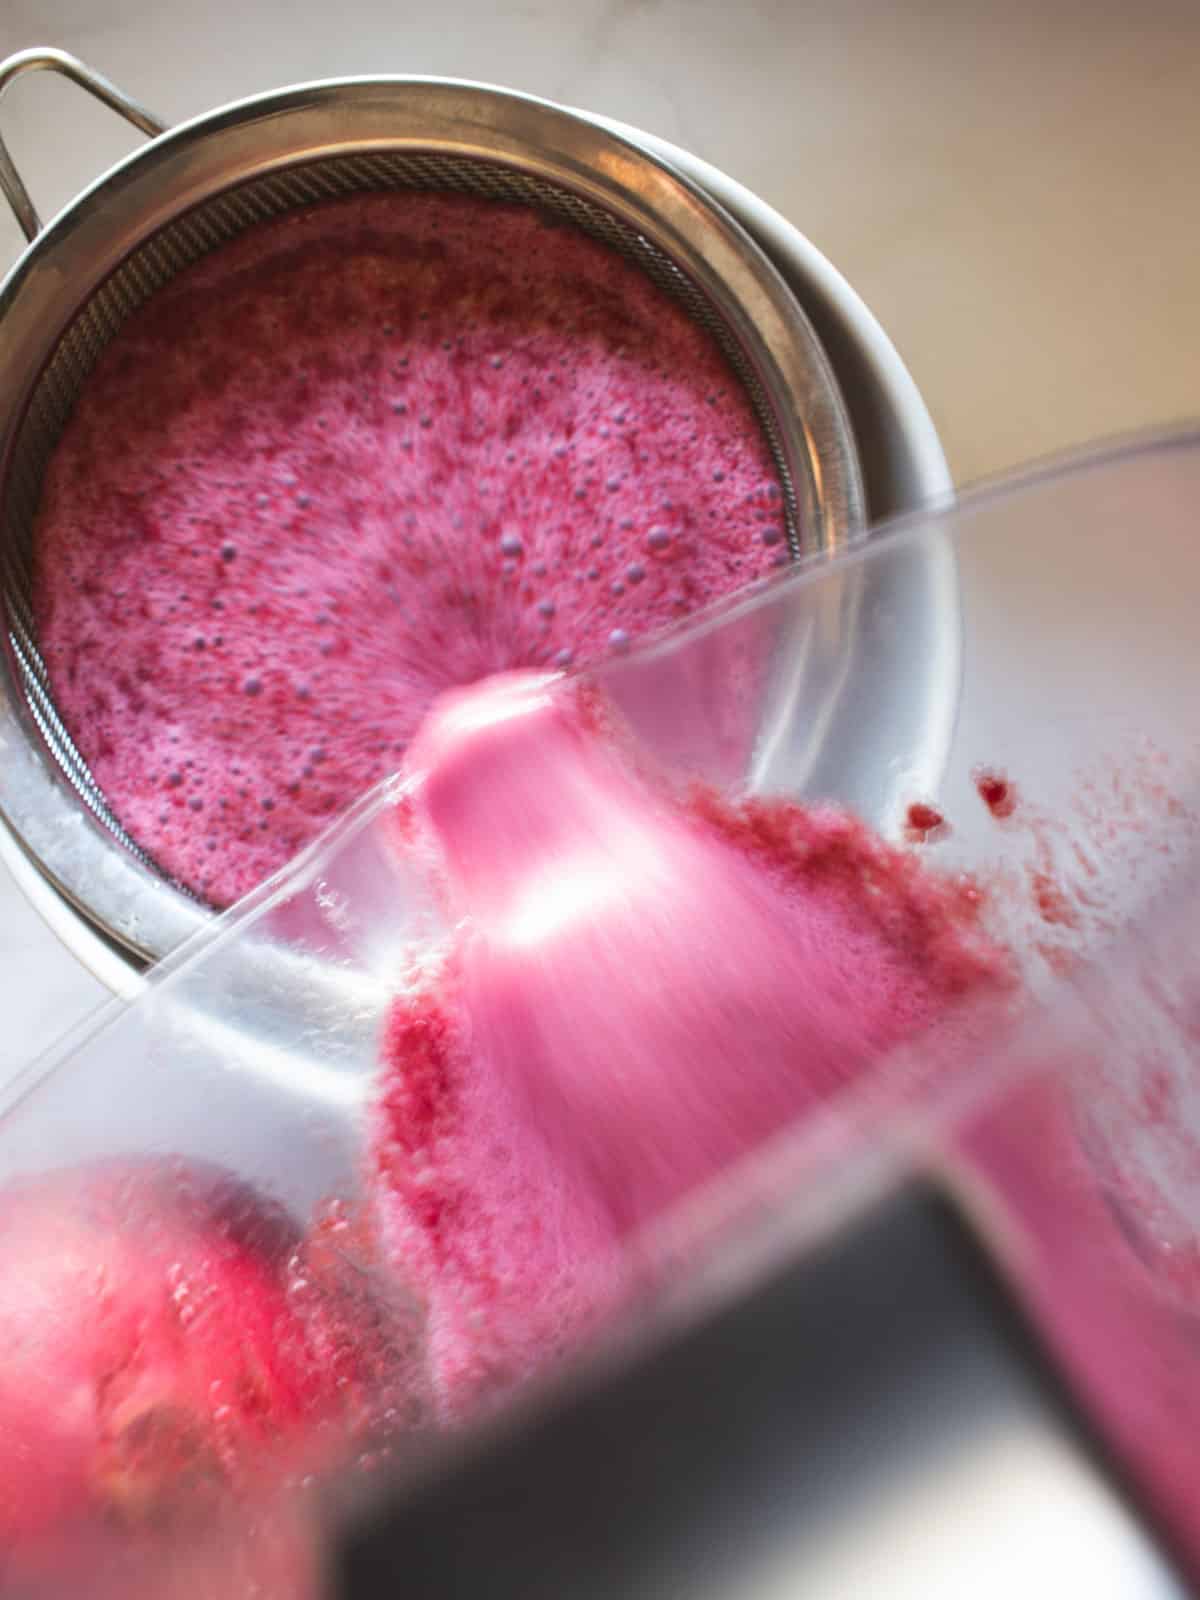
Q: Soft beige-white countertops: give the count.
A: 1